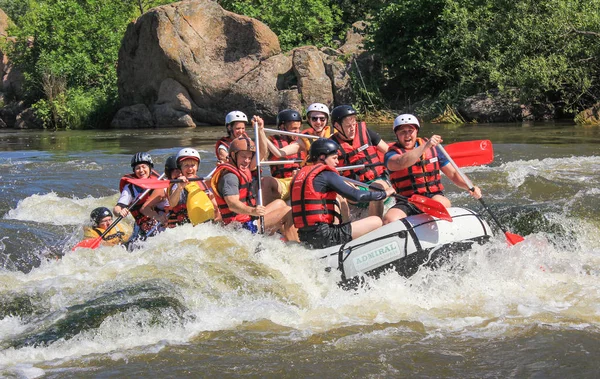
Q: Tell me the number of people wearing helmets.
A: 11